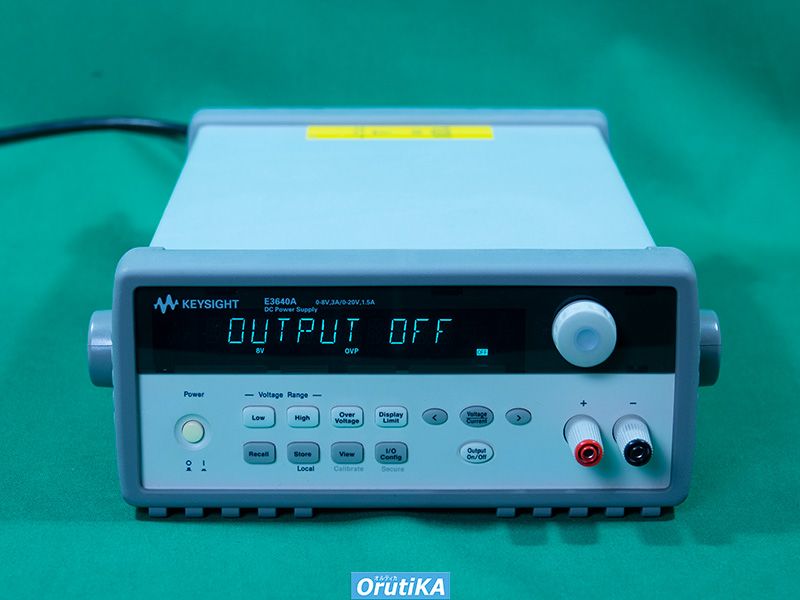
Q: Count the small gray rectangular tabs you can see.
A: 10